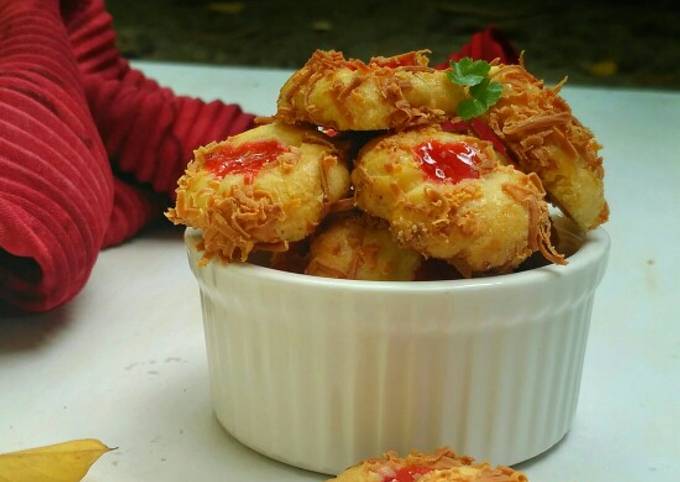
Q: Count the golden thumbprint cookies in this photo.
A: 6